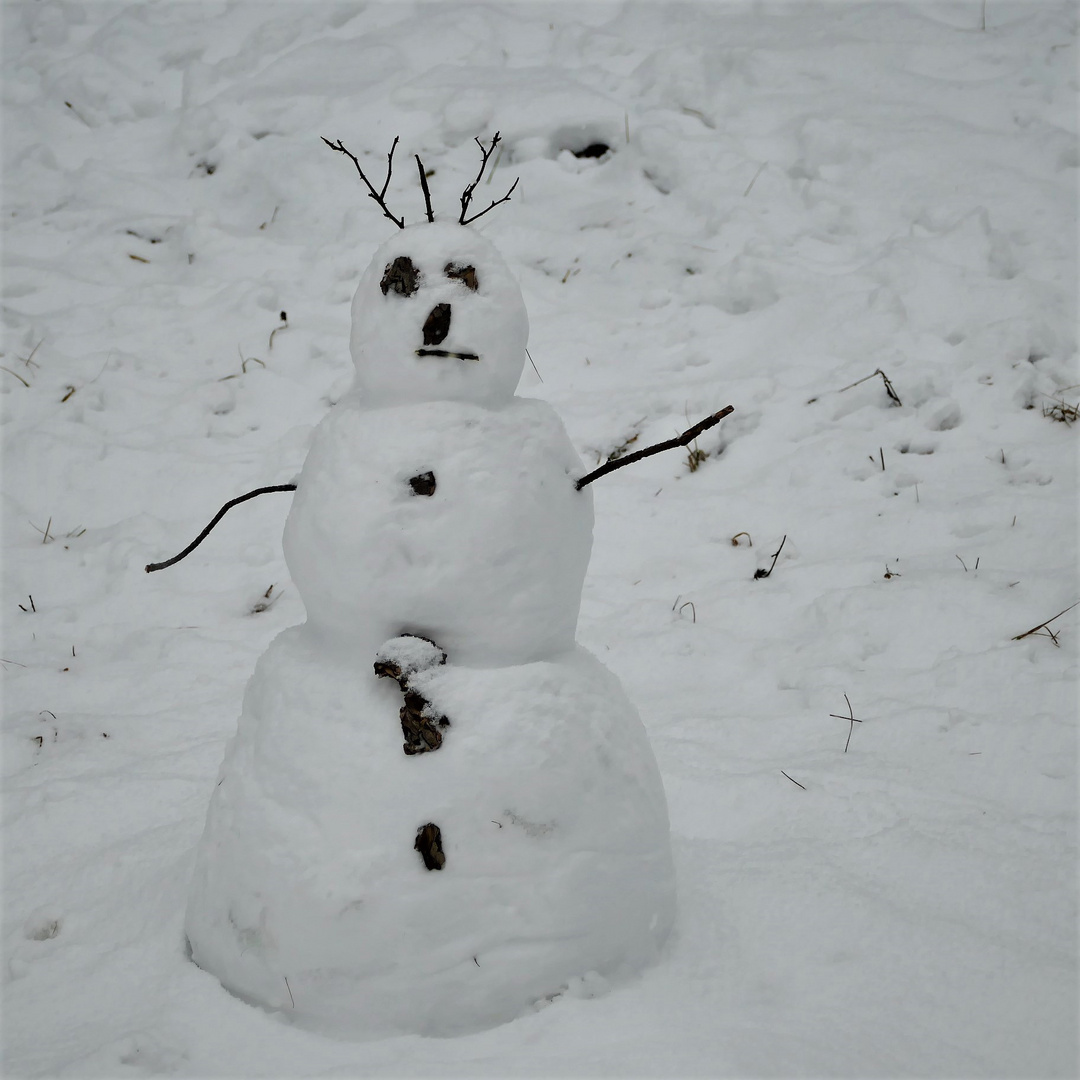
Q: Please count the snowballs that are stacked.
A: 3